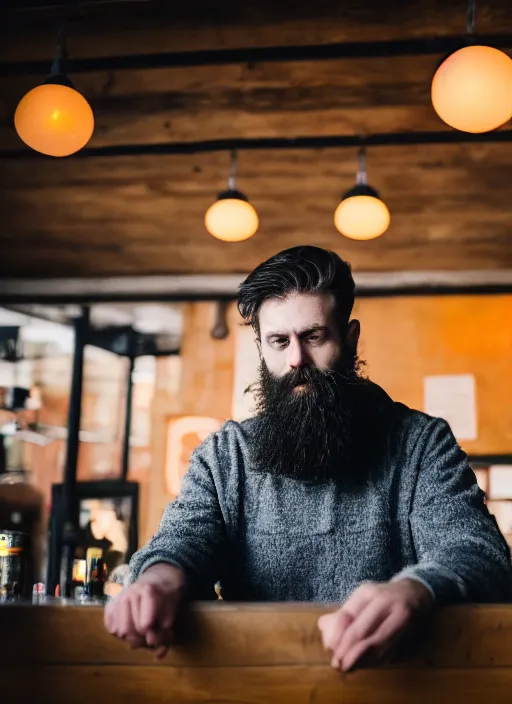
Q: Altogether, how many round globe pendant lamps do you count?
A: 4